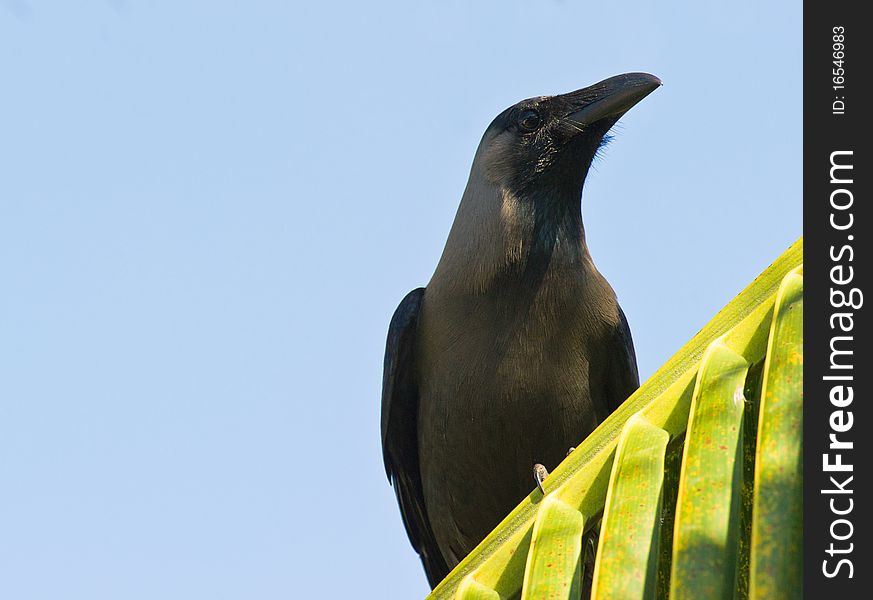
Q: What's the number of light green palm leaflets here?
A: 5